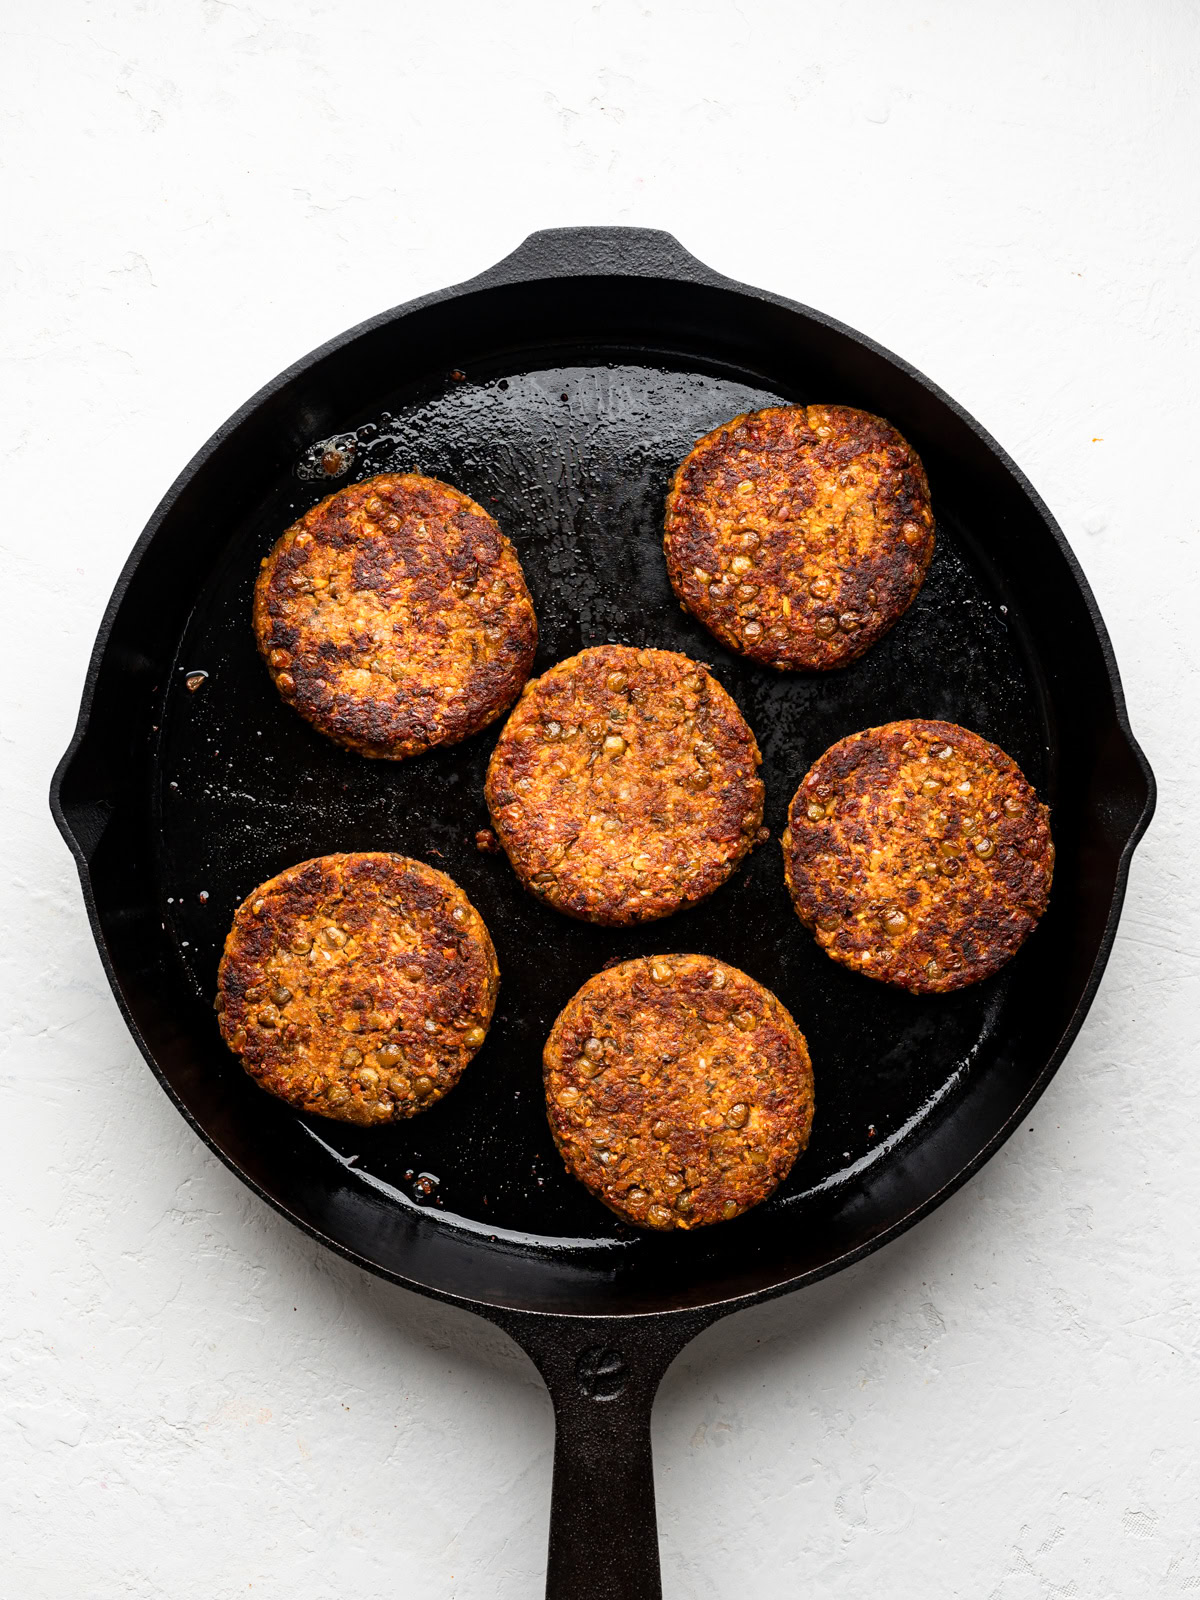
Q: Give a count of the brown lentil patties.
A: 6